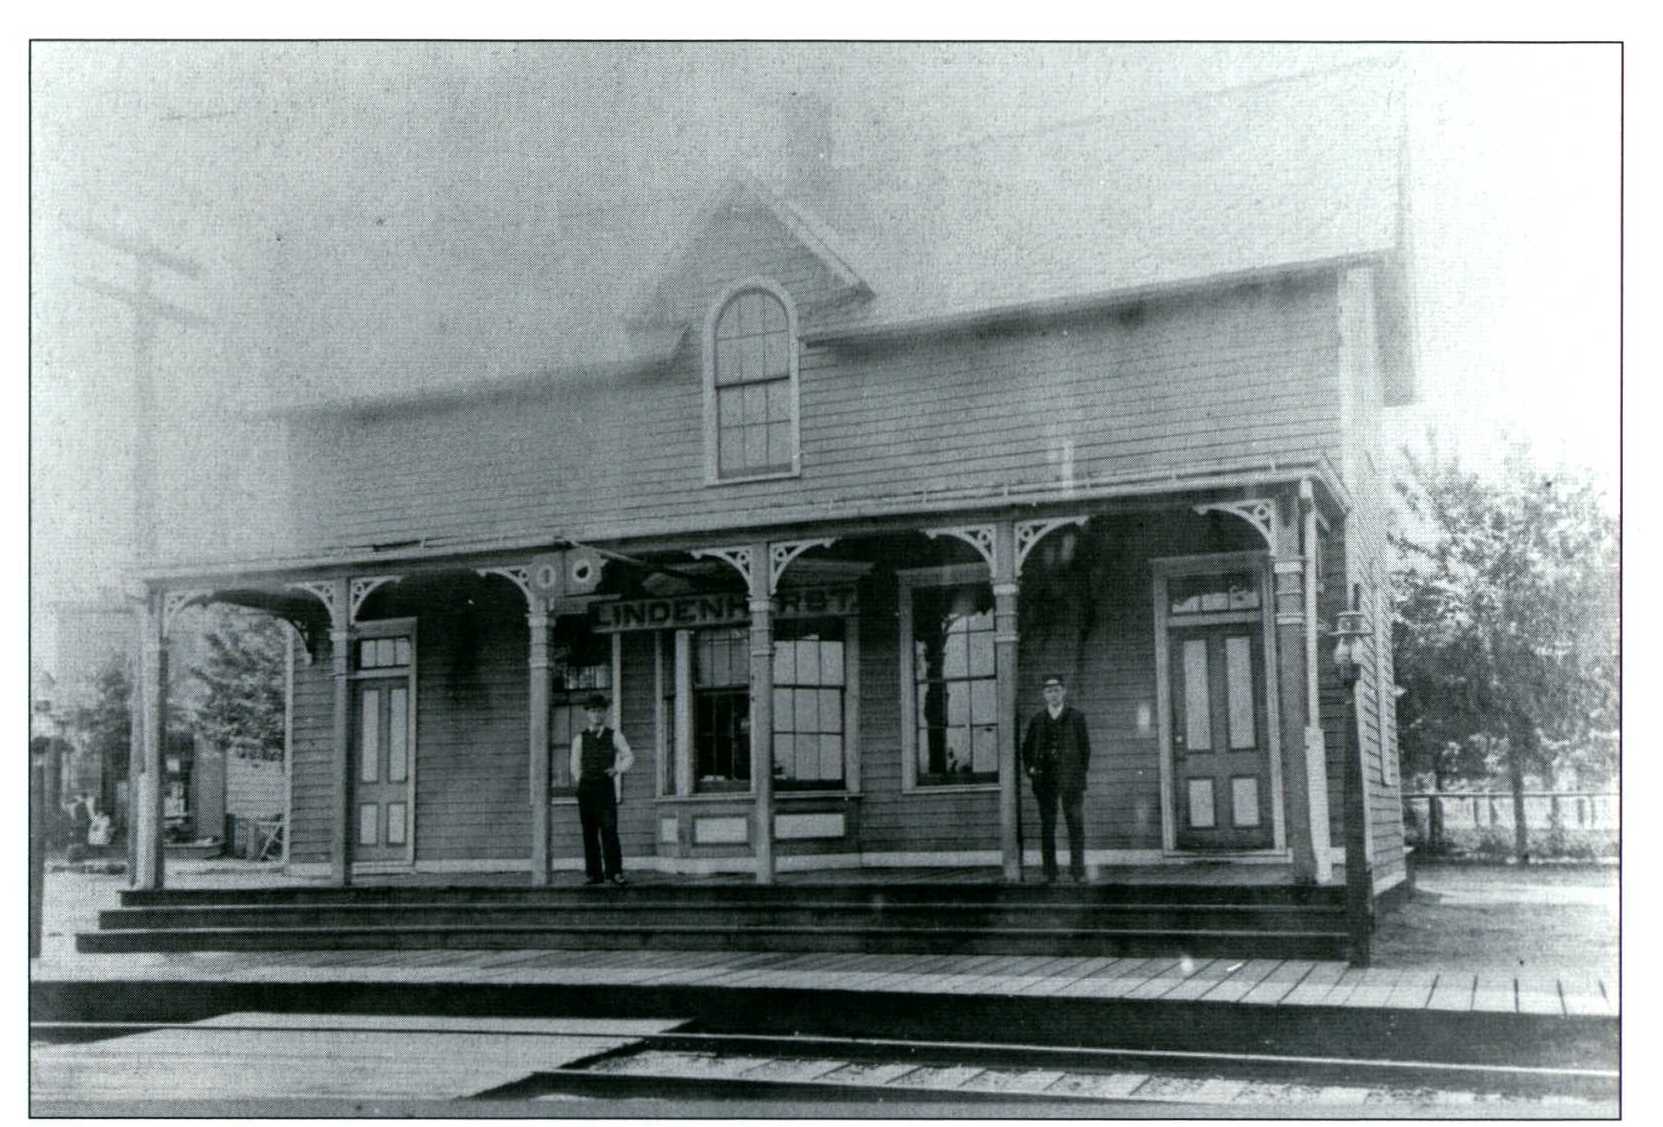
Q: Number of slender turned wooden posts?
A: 6